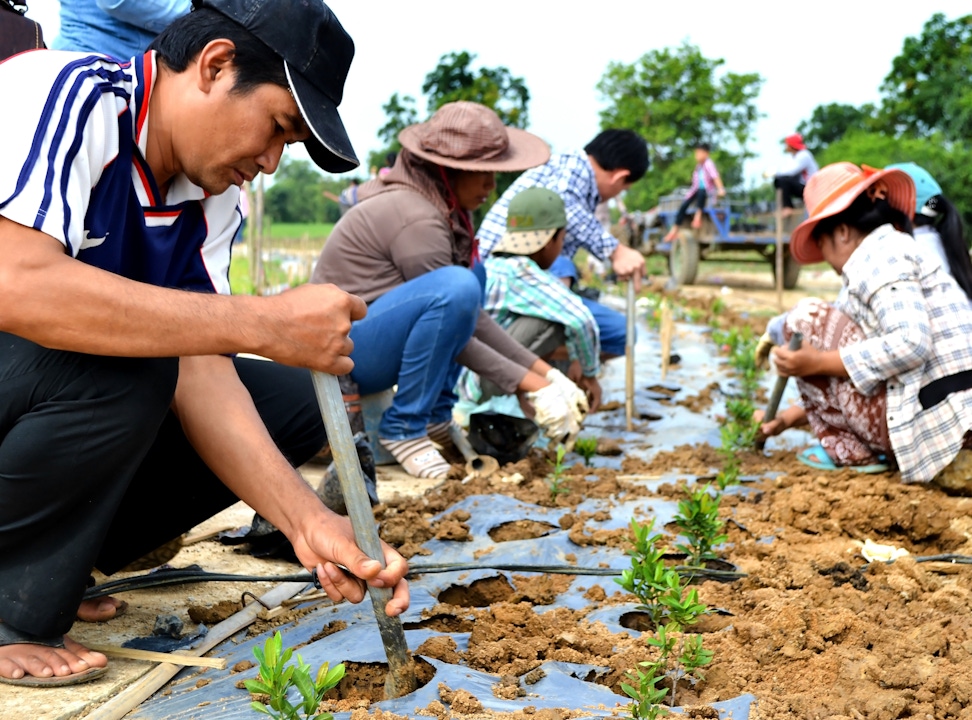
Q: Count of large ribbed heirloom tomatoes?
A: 0